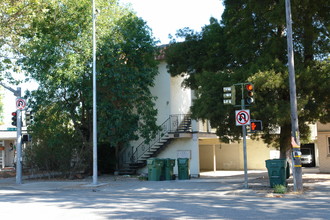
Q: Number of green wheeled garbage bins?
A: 4